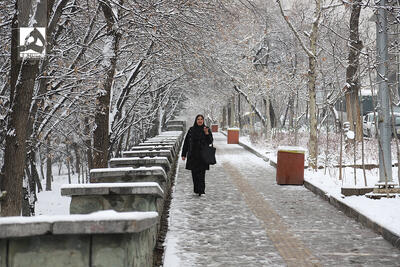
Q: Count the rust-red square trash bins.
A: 3